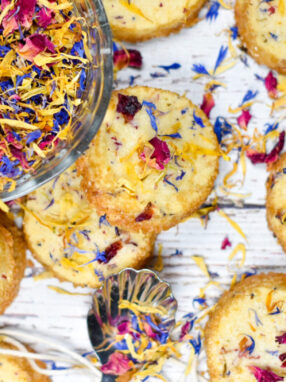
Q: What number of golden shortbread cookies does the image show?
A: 8